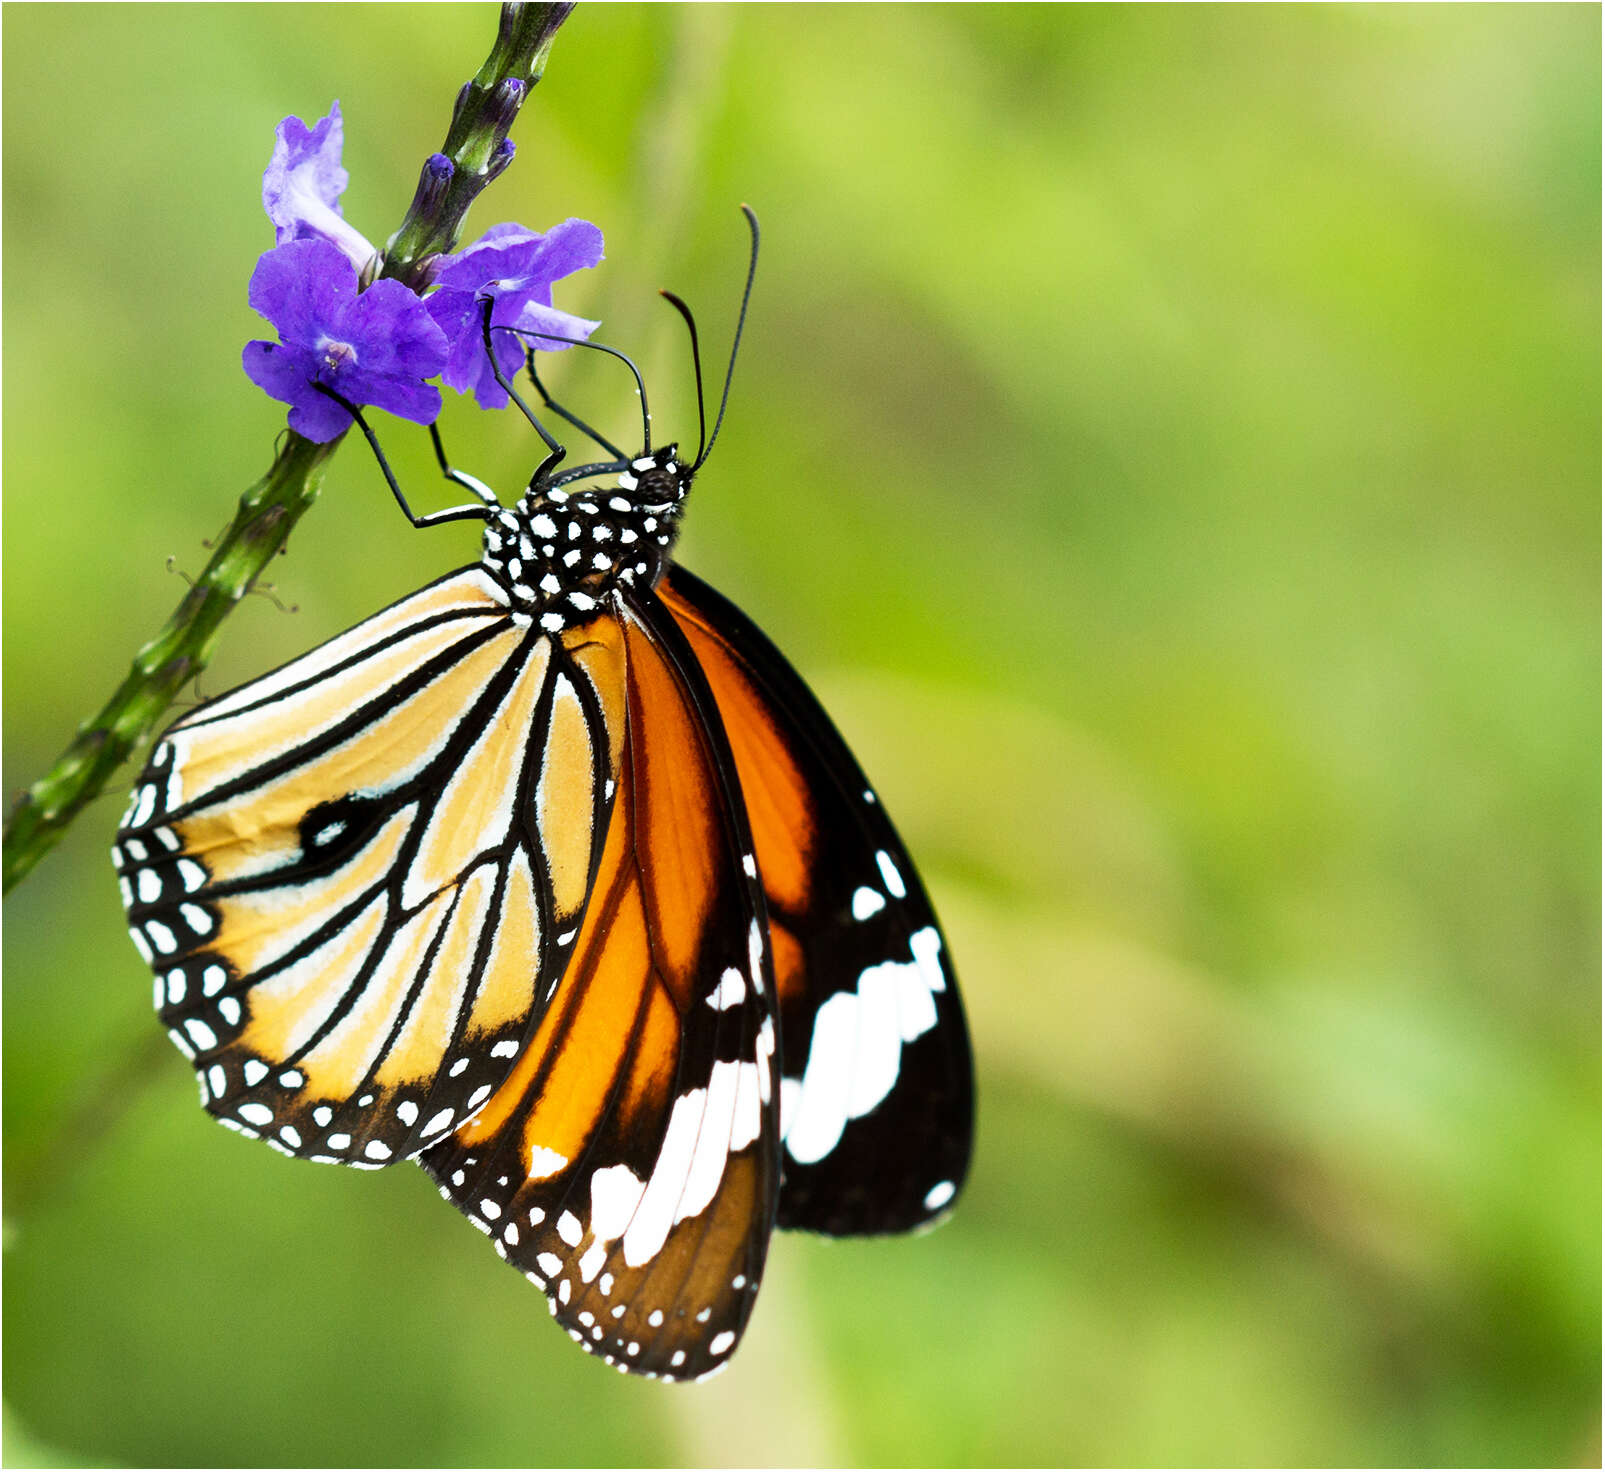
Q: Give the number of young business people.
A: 0